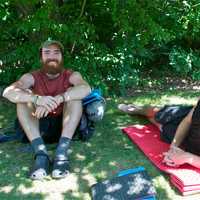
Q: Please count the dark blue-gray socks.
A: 2